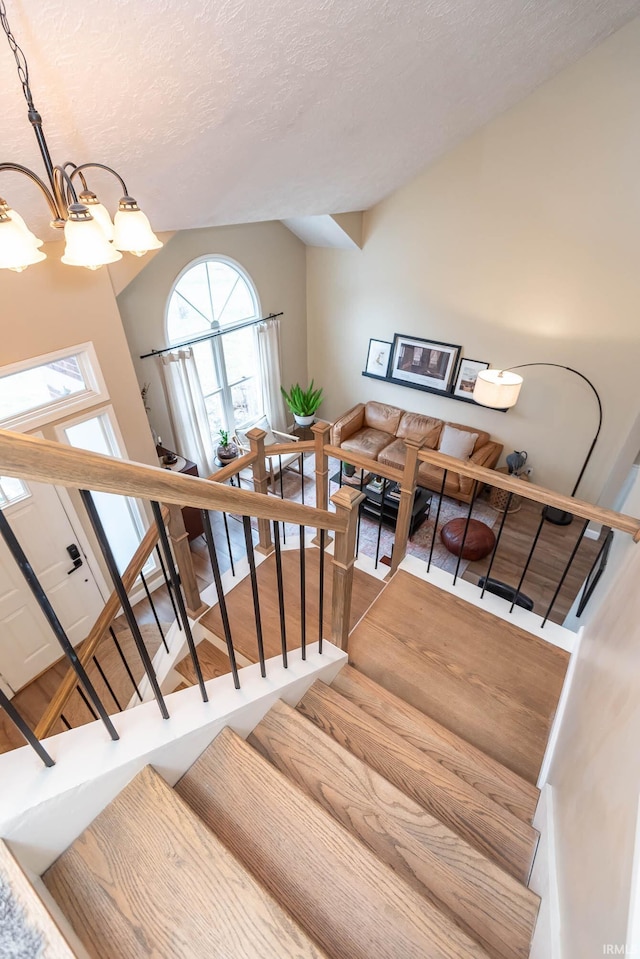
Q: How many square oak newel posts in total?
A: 5